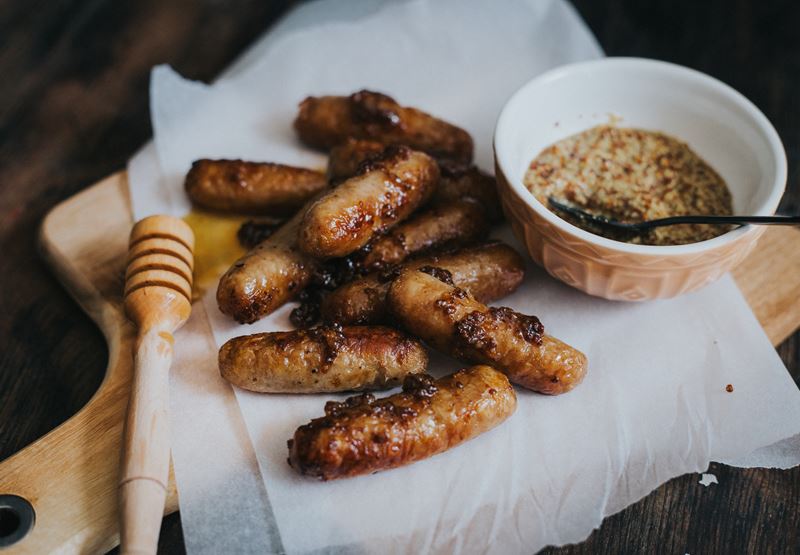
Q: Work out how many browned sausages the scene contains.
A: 10